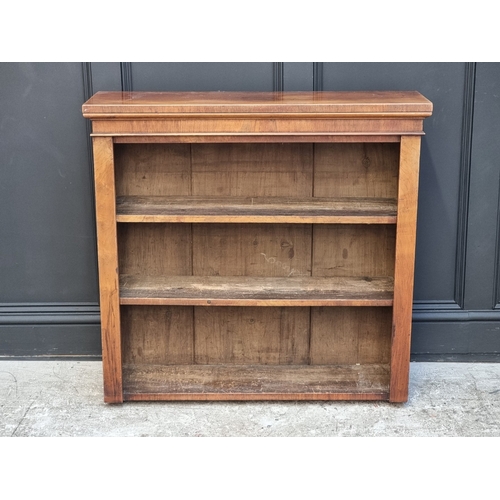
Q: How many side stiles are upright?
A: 2